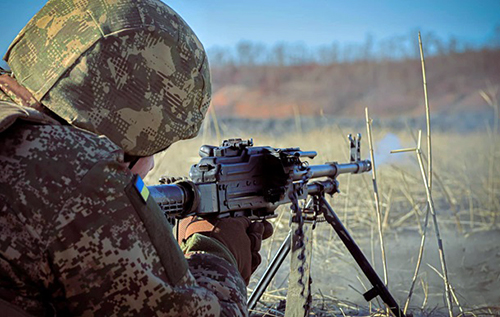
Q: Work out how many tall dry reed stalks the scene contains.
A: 3